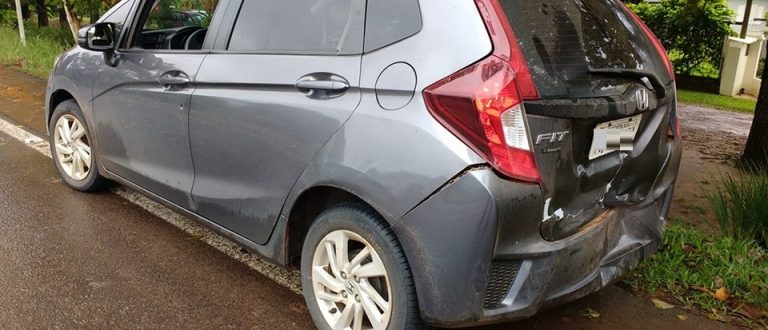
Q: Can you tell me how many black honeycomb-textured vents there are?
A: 1